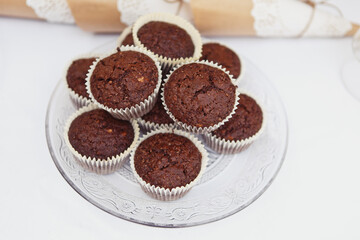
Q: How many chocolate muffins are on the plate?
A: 10